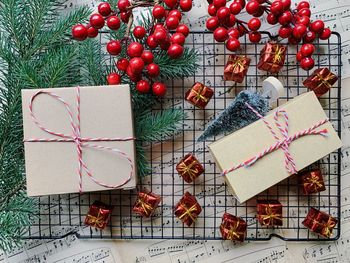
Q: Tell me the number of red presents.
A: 12